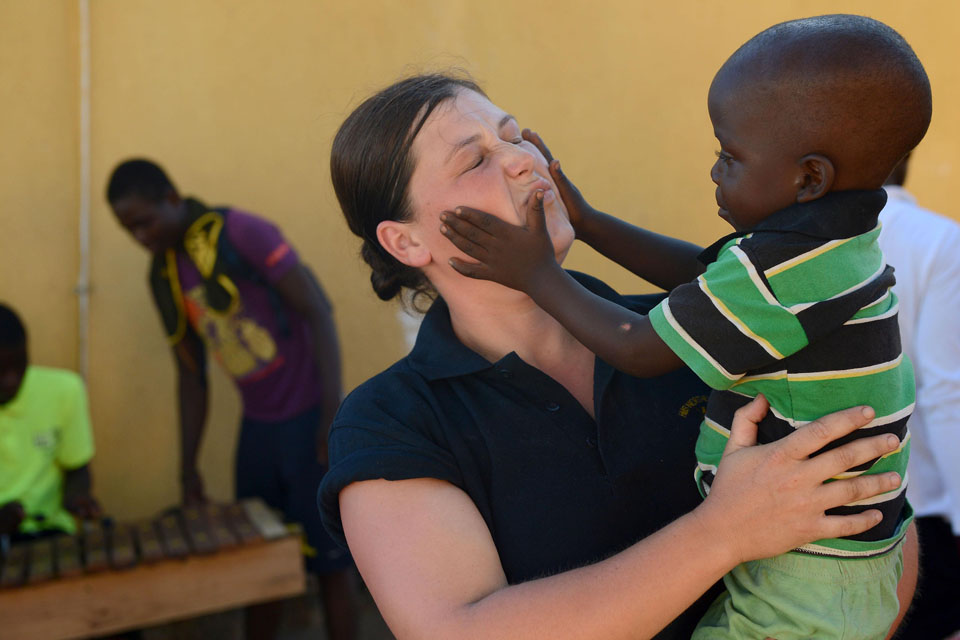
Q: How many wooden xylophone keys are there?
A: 11